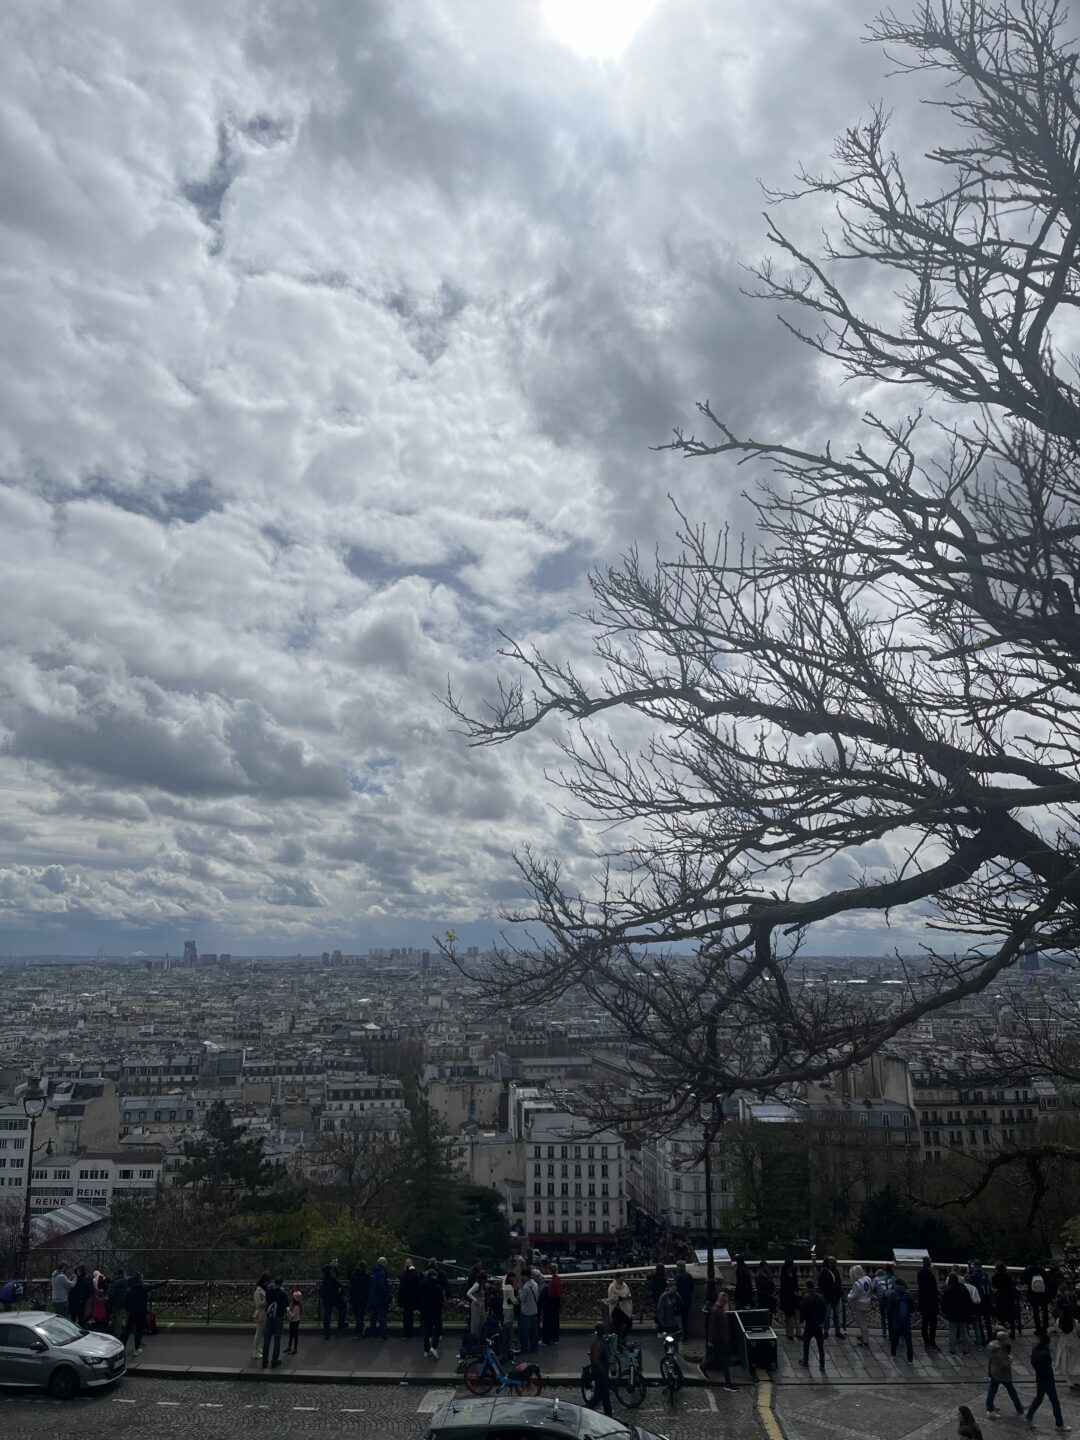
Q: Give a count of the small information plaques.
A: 2